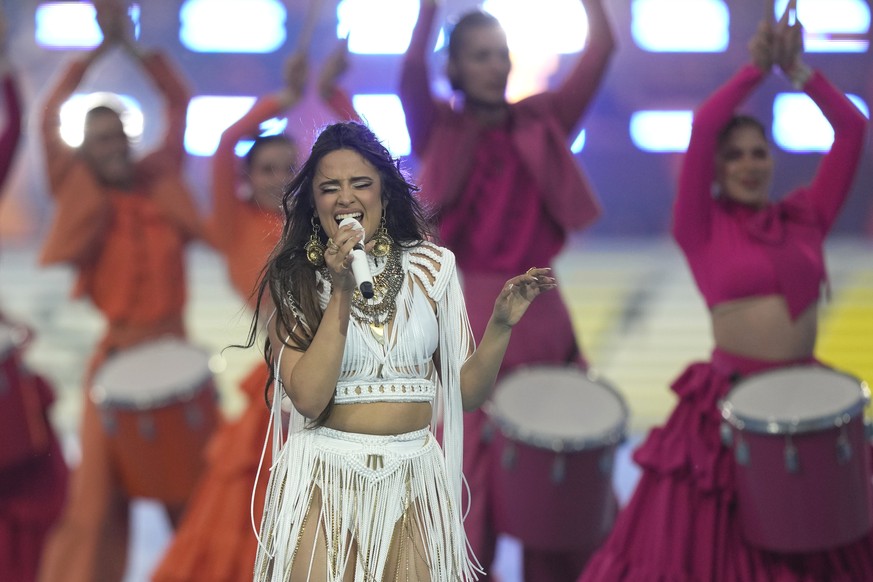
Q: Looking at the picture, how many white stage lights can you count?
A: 12